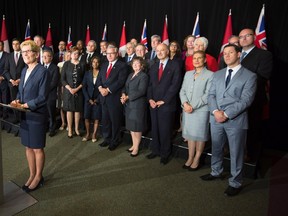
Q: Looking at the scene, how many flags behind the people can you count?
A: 12